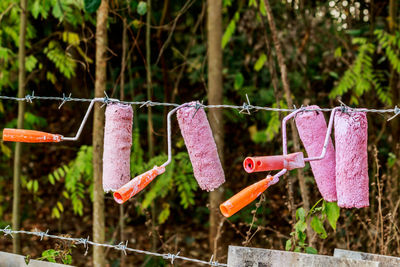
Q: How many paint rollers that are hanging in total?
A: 4